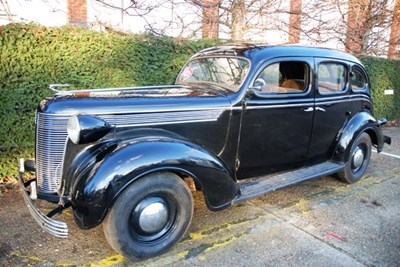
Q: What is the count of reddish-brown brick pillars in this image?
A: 5